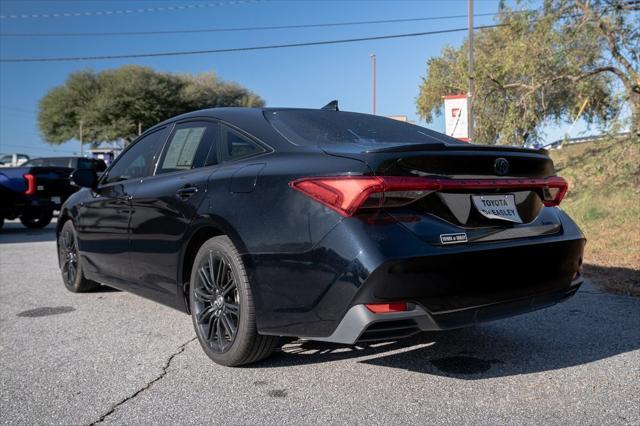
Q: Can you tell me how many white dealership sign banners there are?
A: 1